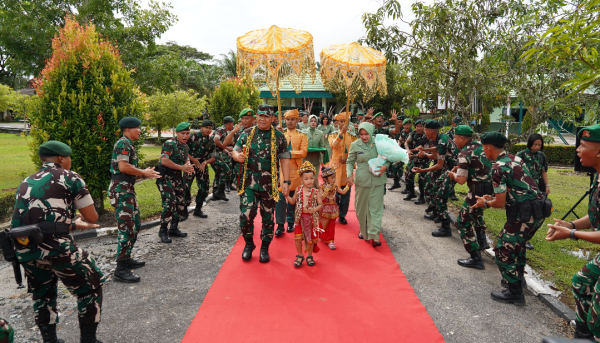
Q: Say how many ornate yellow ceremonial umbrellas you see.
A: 2